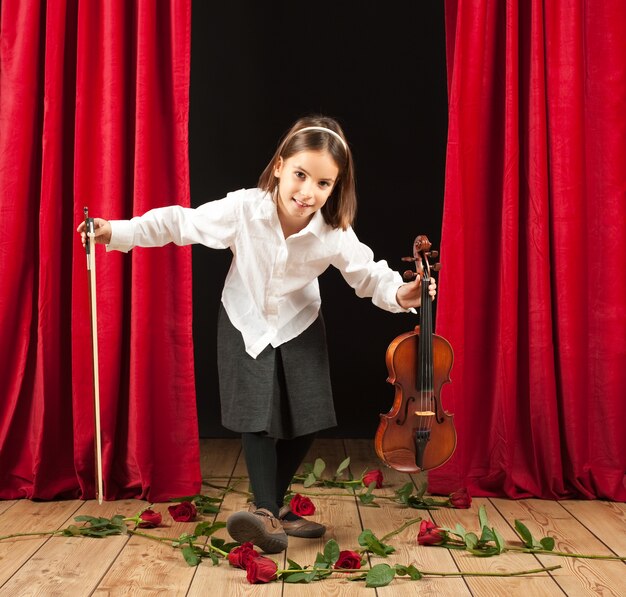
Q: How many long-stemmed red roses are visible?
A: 9